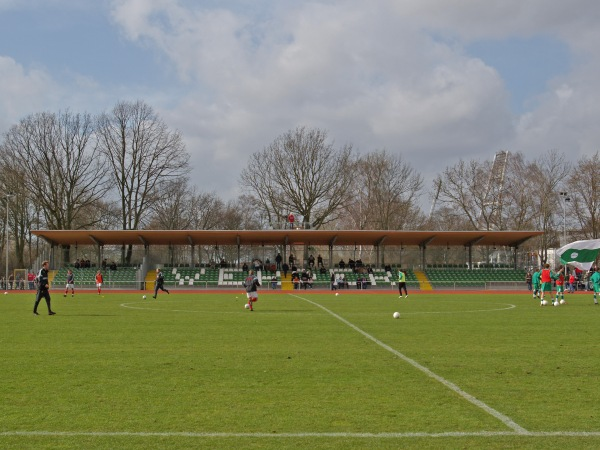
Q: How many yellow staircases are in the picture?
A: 4